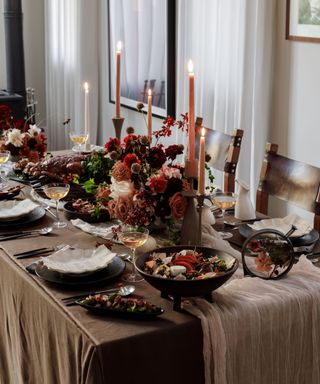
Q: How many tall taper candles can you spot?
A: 5